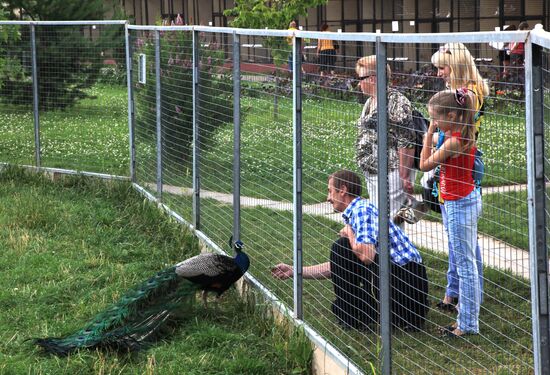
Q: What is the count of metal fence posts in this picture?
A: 8